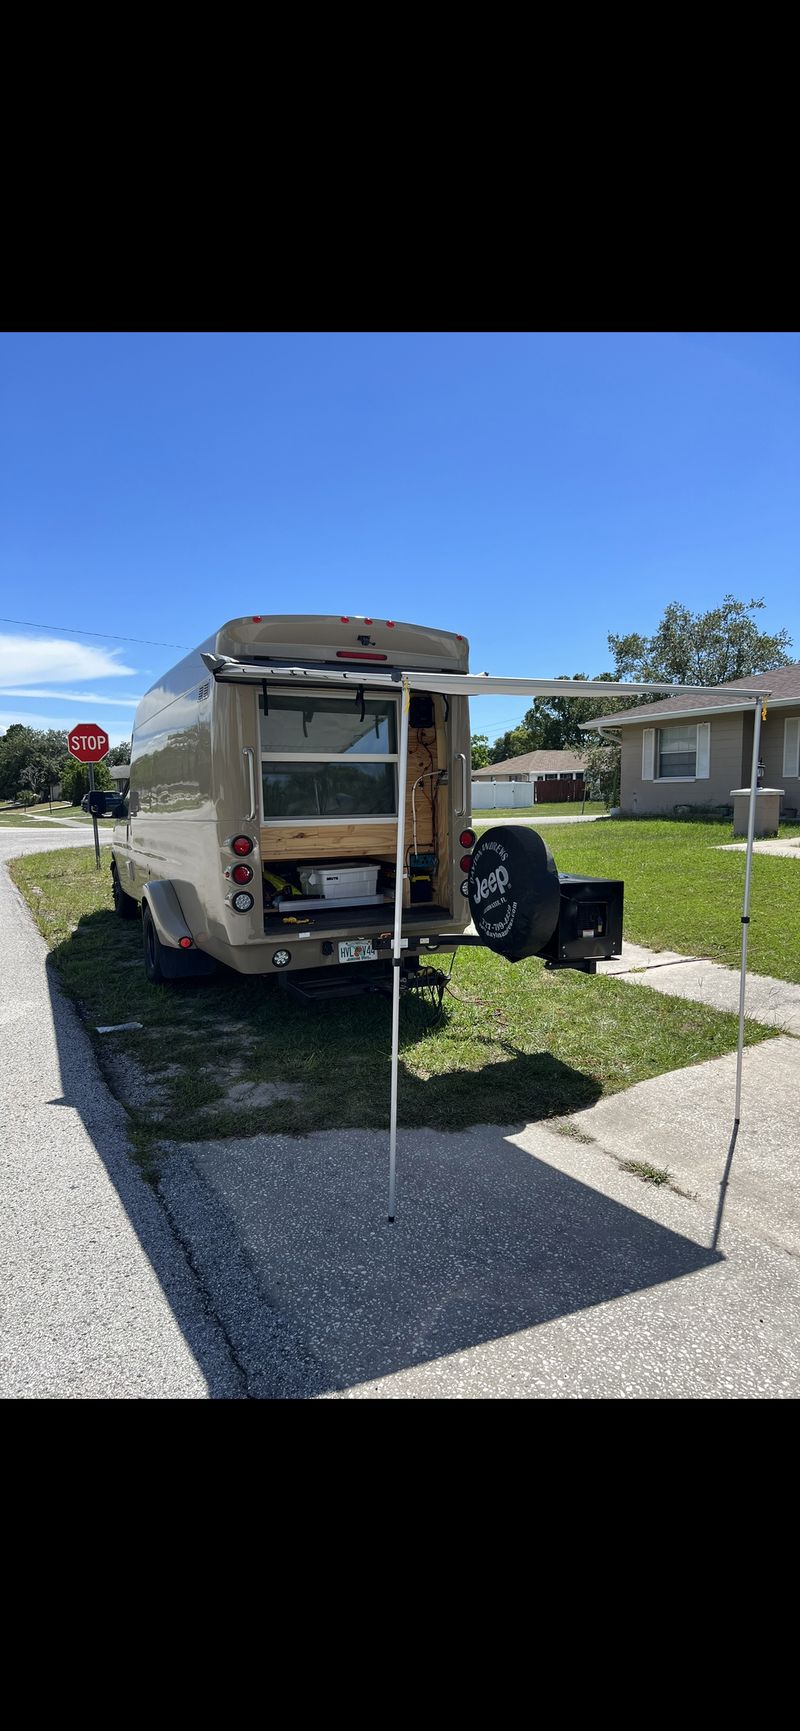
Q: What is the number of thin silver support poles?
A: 2